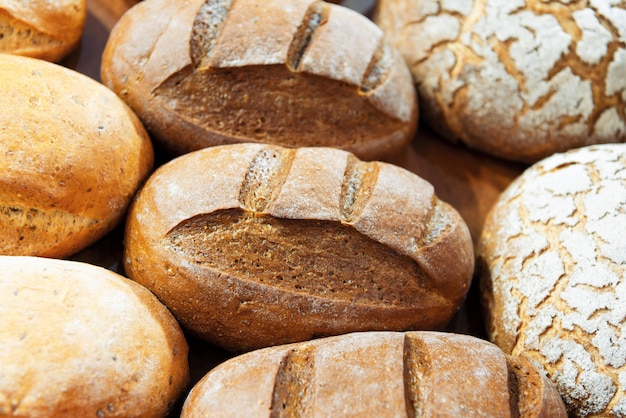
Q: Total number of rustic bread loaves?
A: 8